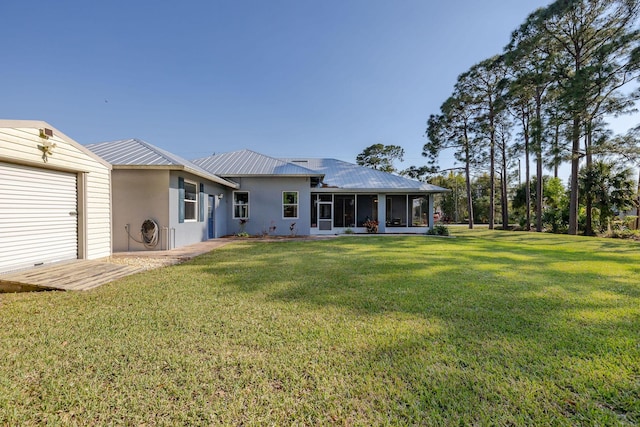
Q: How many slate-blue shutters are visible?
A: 2